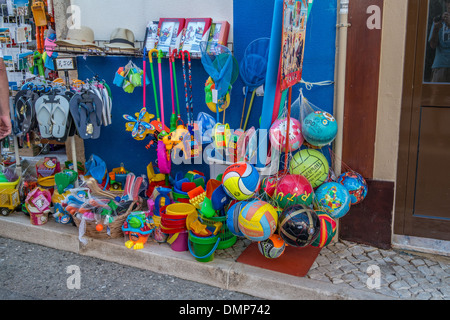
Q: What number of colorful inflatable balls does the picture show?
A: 13